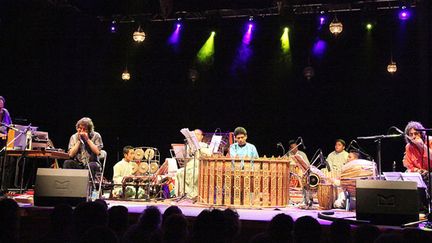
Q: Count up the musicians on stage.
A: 9